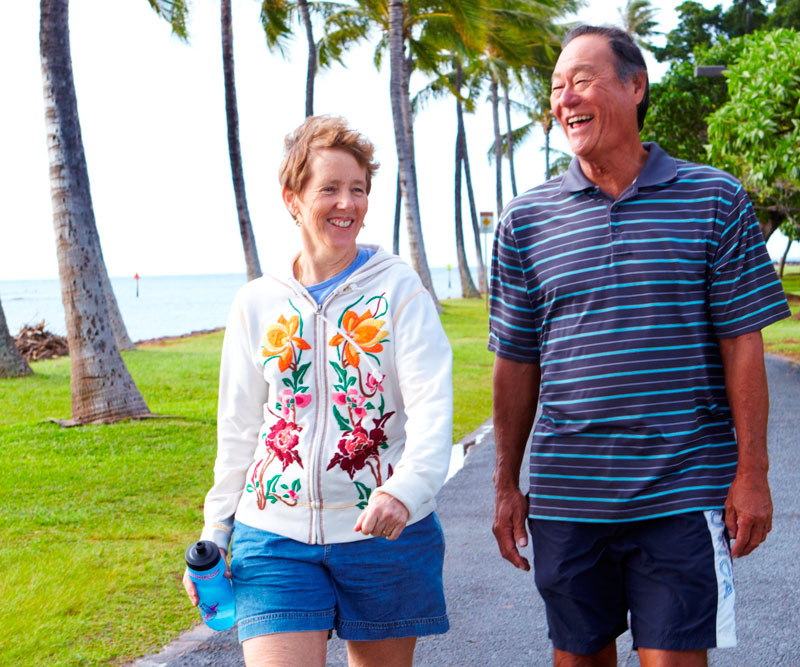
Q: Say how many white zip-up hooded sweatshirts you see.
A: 1